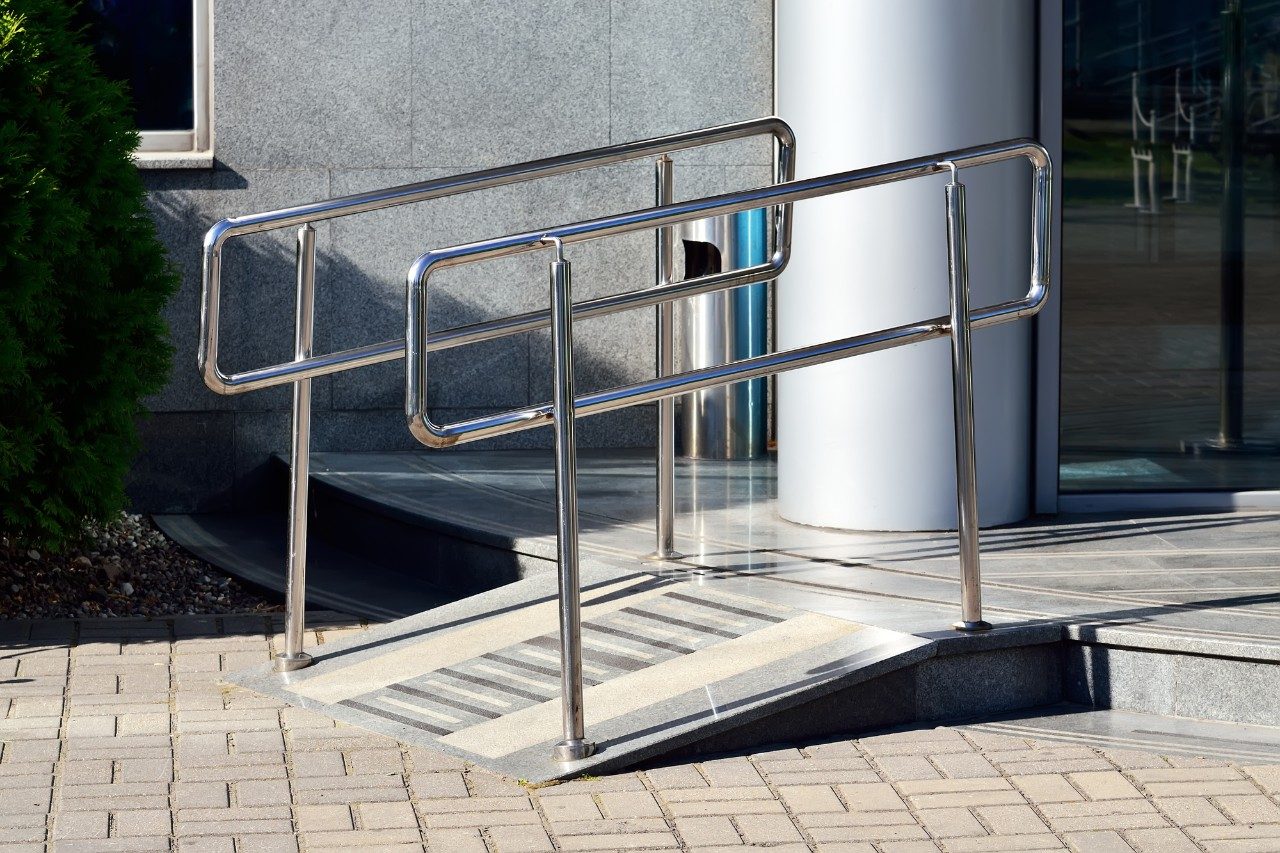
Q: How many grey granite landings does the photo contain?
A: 1